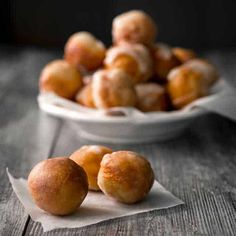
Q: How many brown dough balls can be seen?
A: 14